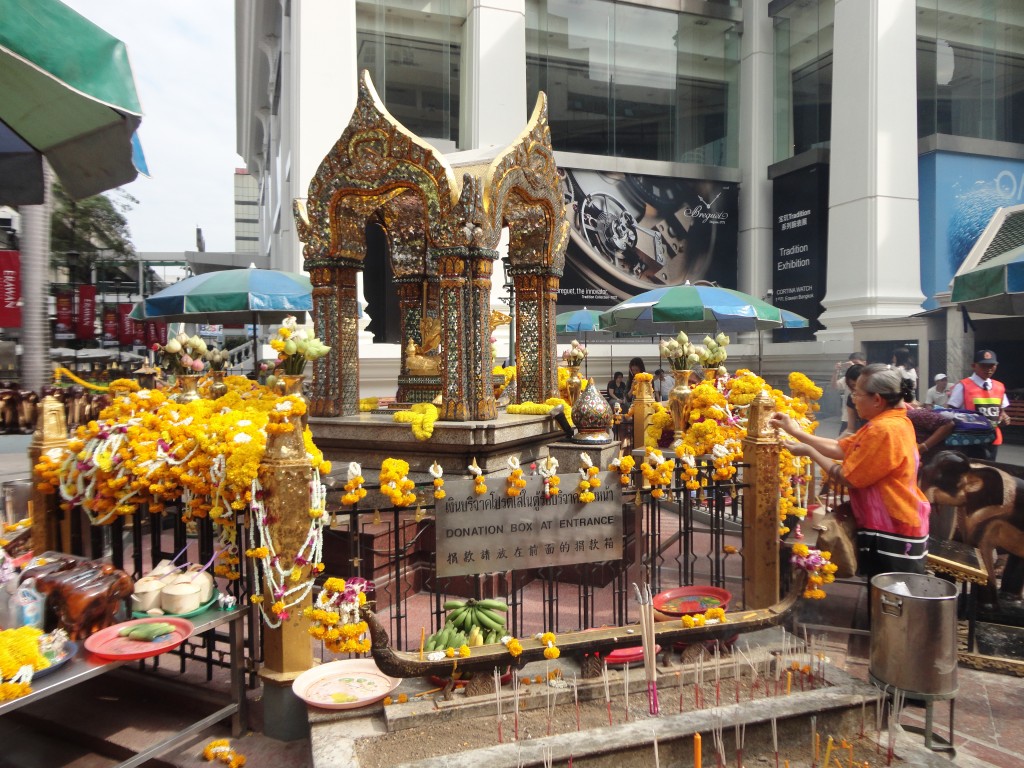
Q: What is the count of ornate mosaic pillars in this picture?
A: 4